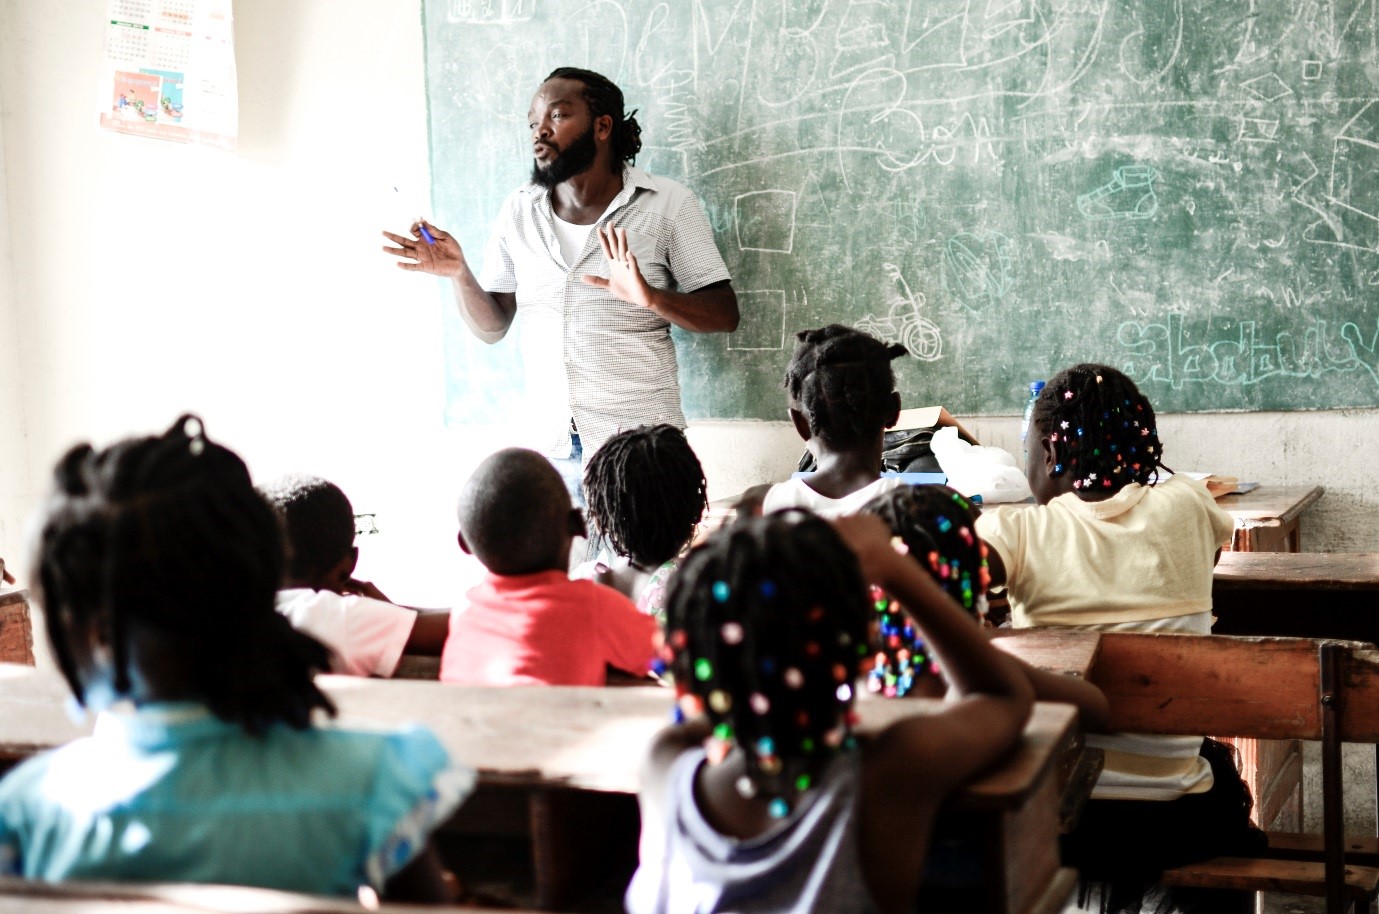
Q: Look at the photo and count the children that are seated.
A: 8